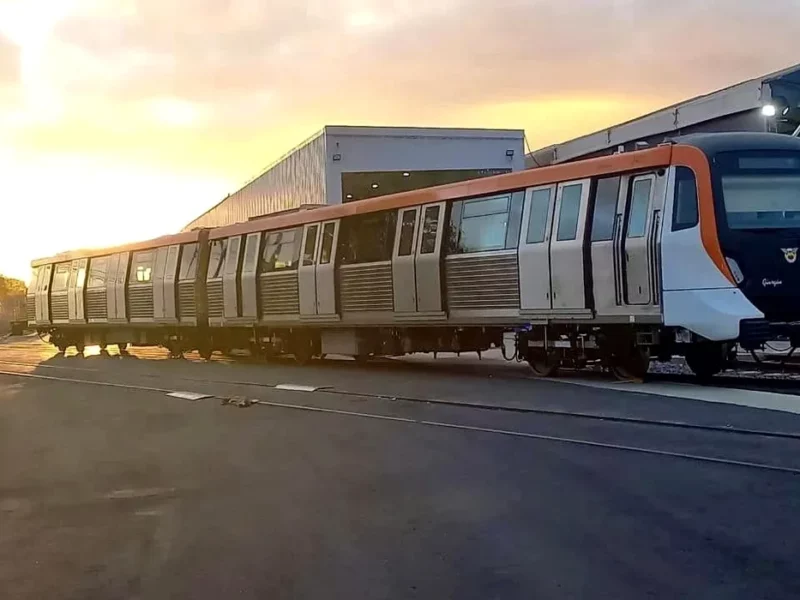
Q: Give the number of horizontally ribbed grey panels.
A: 9